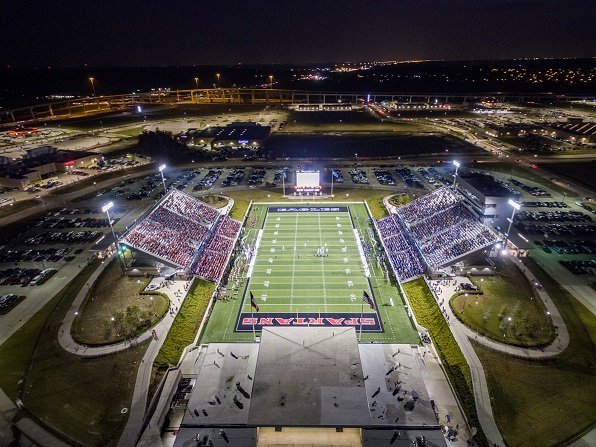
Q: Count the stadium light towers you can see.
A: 4